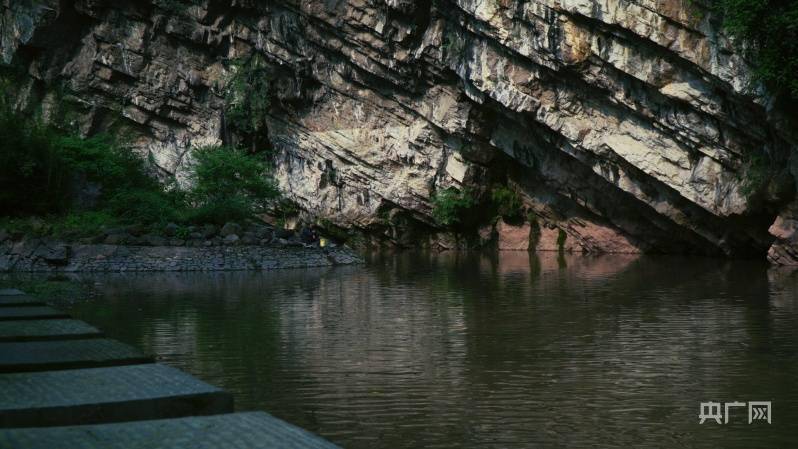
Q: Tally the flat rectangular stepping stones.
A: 7